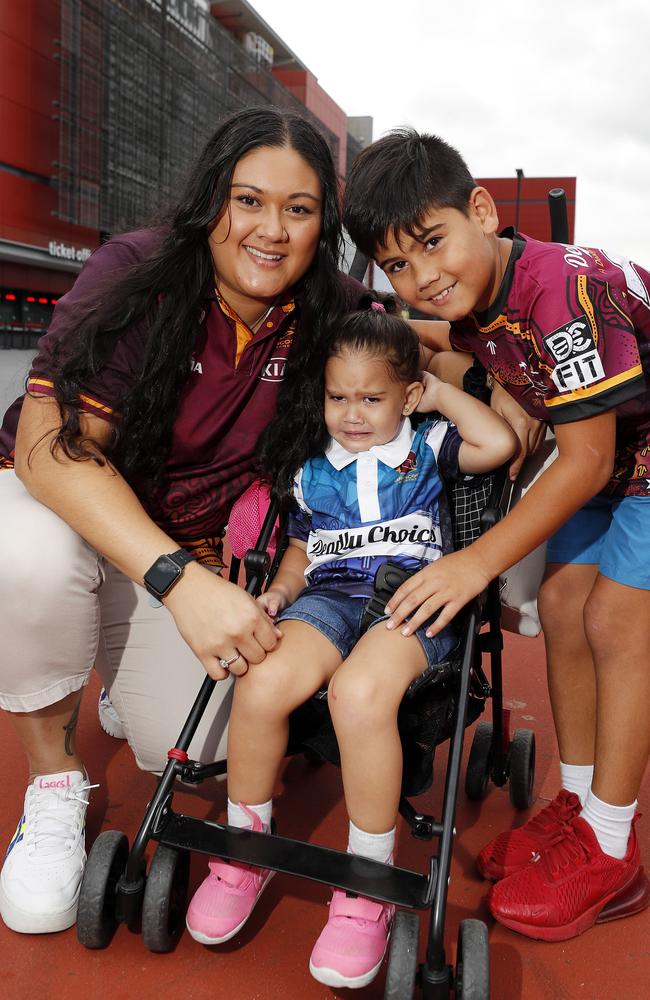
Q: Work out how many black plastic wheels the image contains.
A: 6